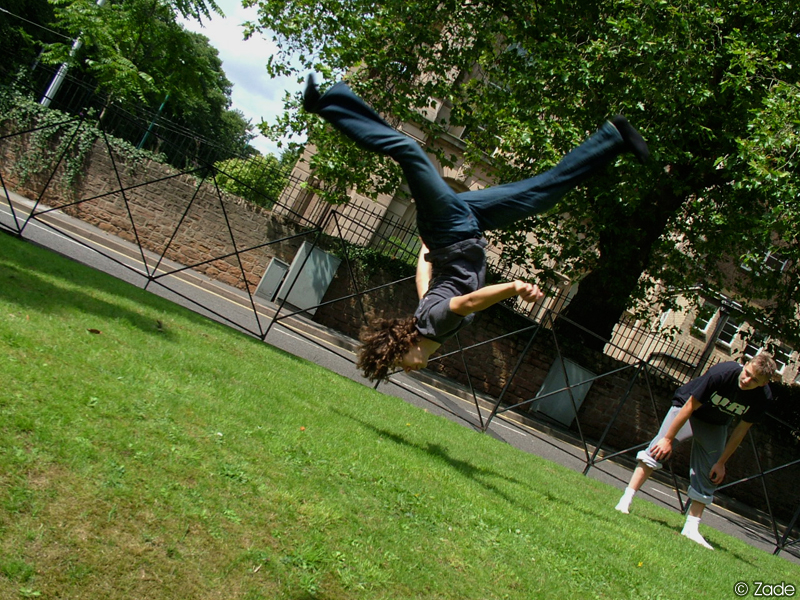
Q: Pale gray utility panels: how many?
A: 3